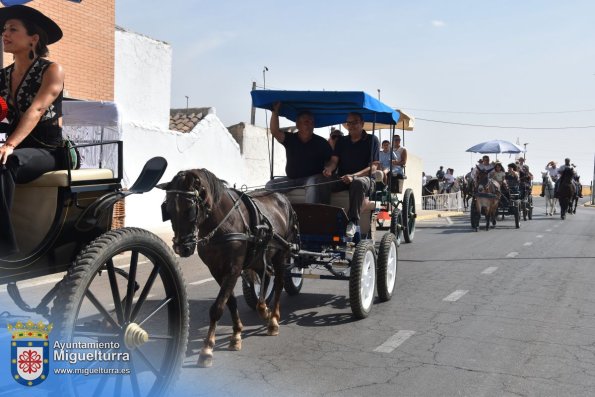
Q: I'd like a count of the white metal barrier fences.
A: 1